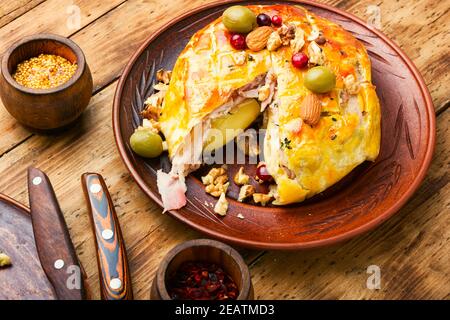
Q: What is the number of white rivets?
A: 5